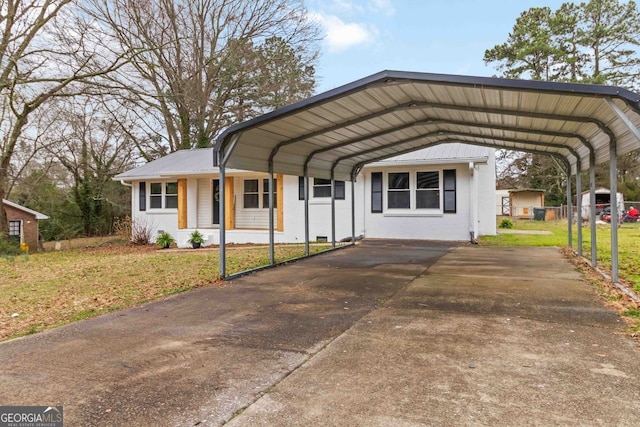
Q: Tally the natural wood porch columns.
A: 3